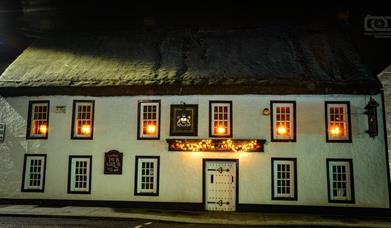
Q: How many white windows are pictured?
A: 11